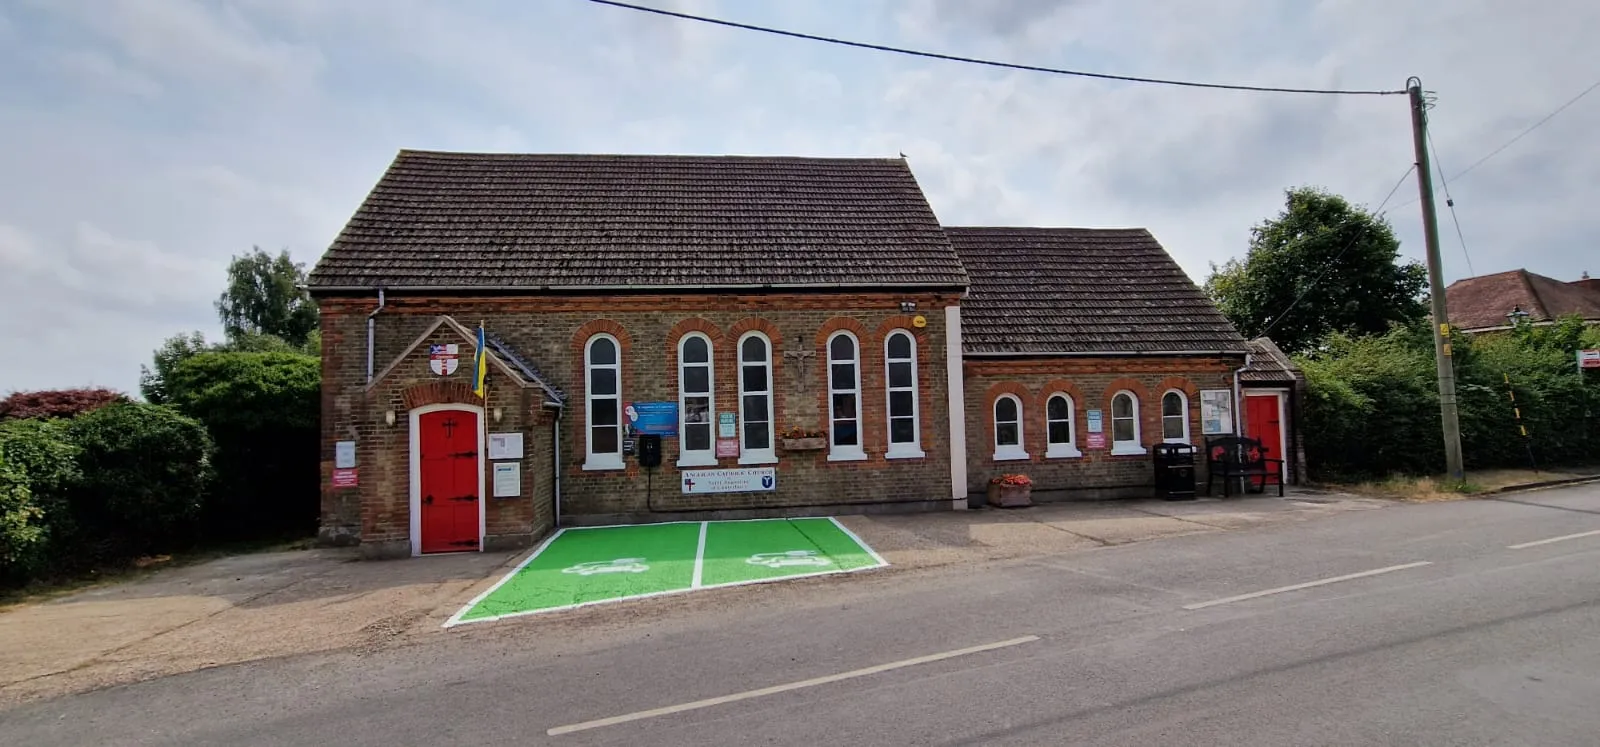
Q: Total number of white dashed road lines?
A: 3